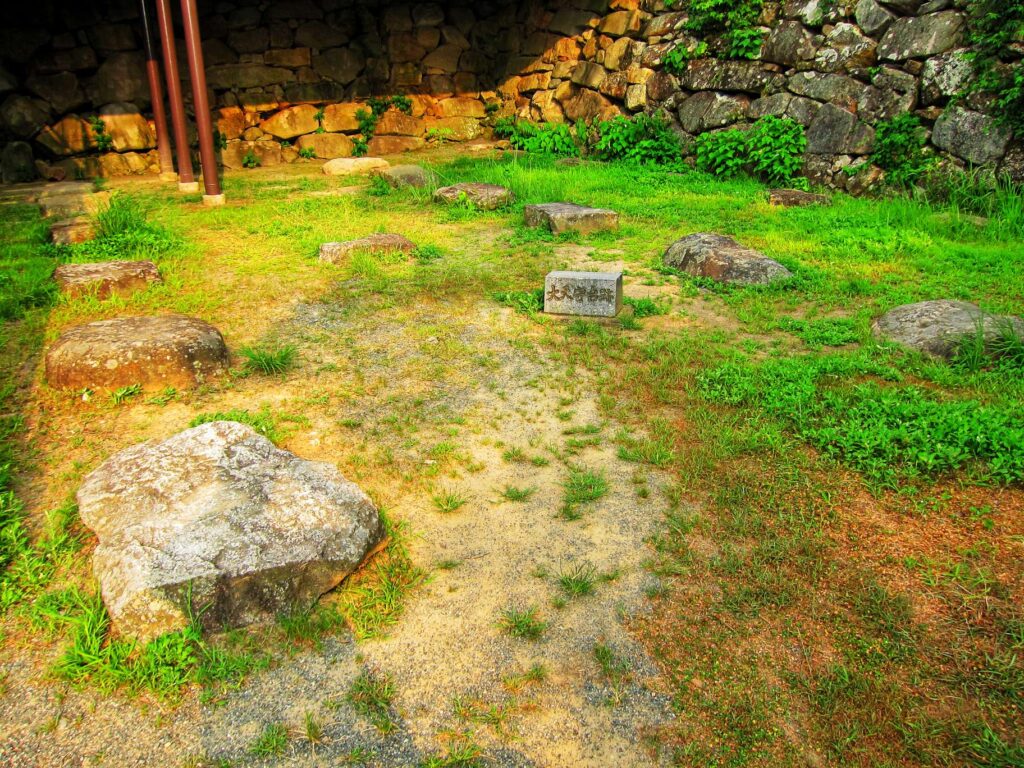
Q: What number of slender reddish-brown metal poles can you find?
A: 3